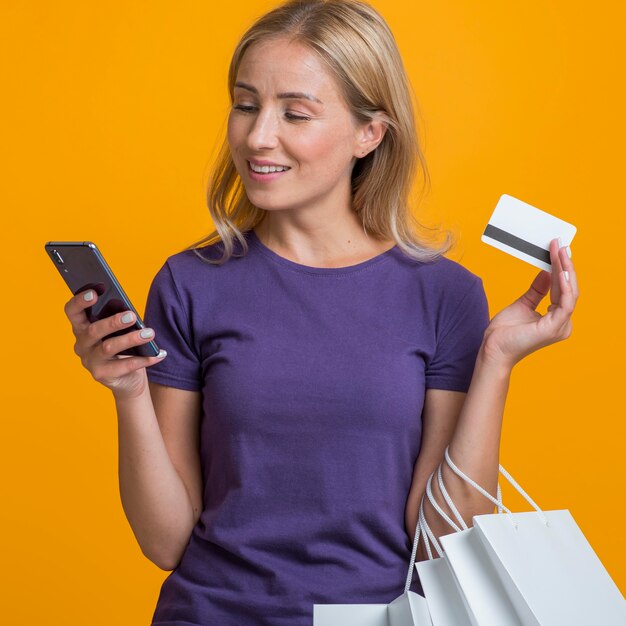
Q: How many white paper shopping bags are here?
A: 4